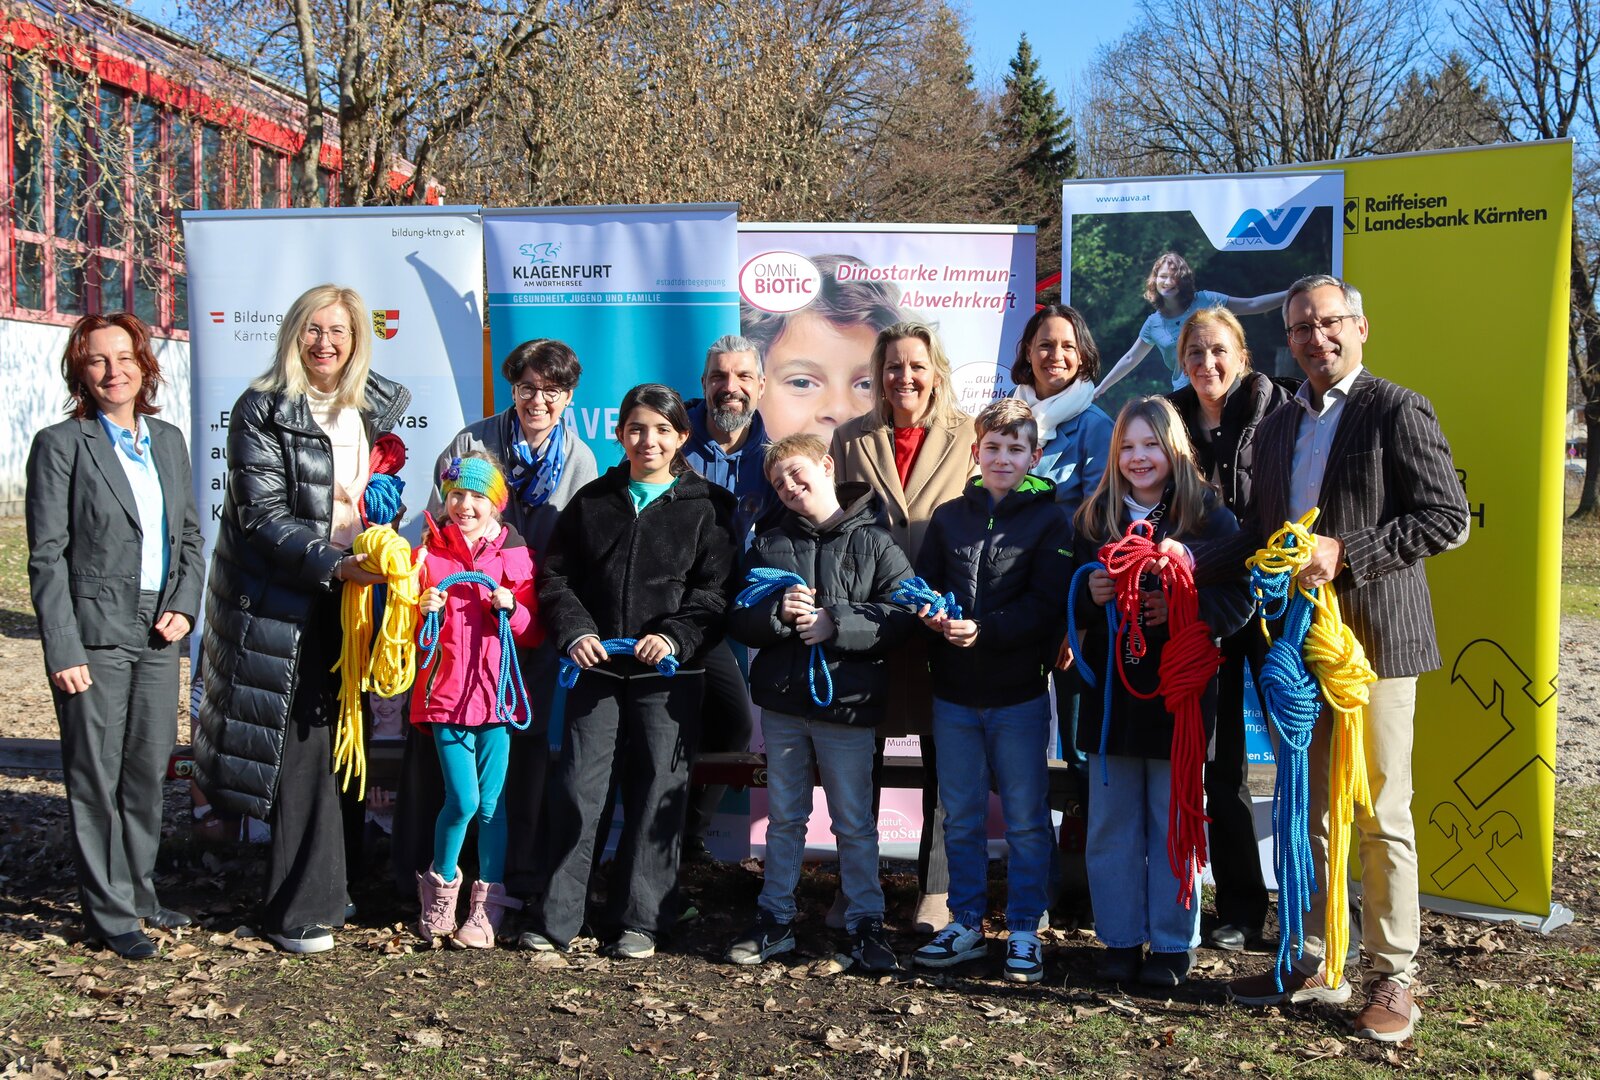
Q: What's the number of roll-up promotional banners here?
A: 5